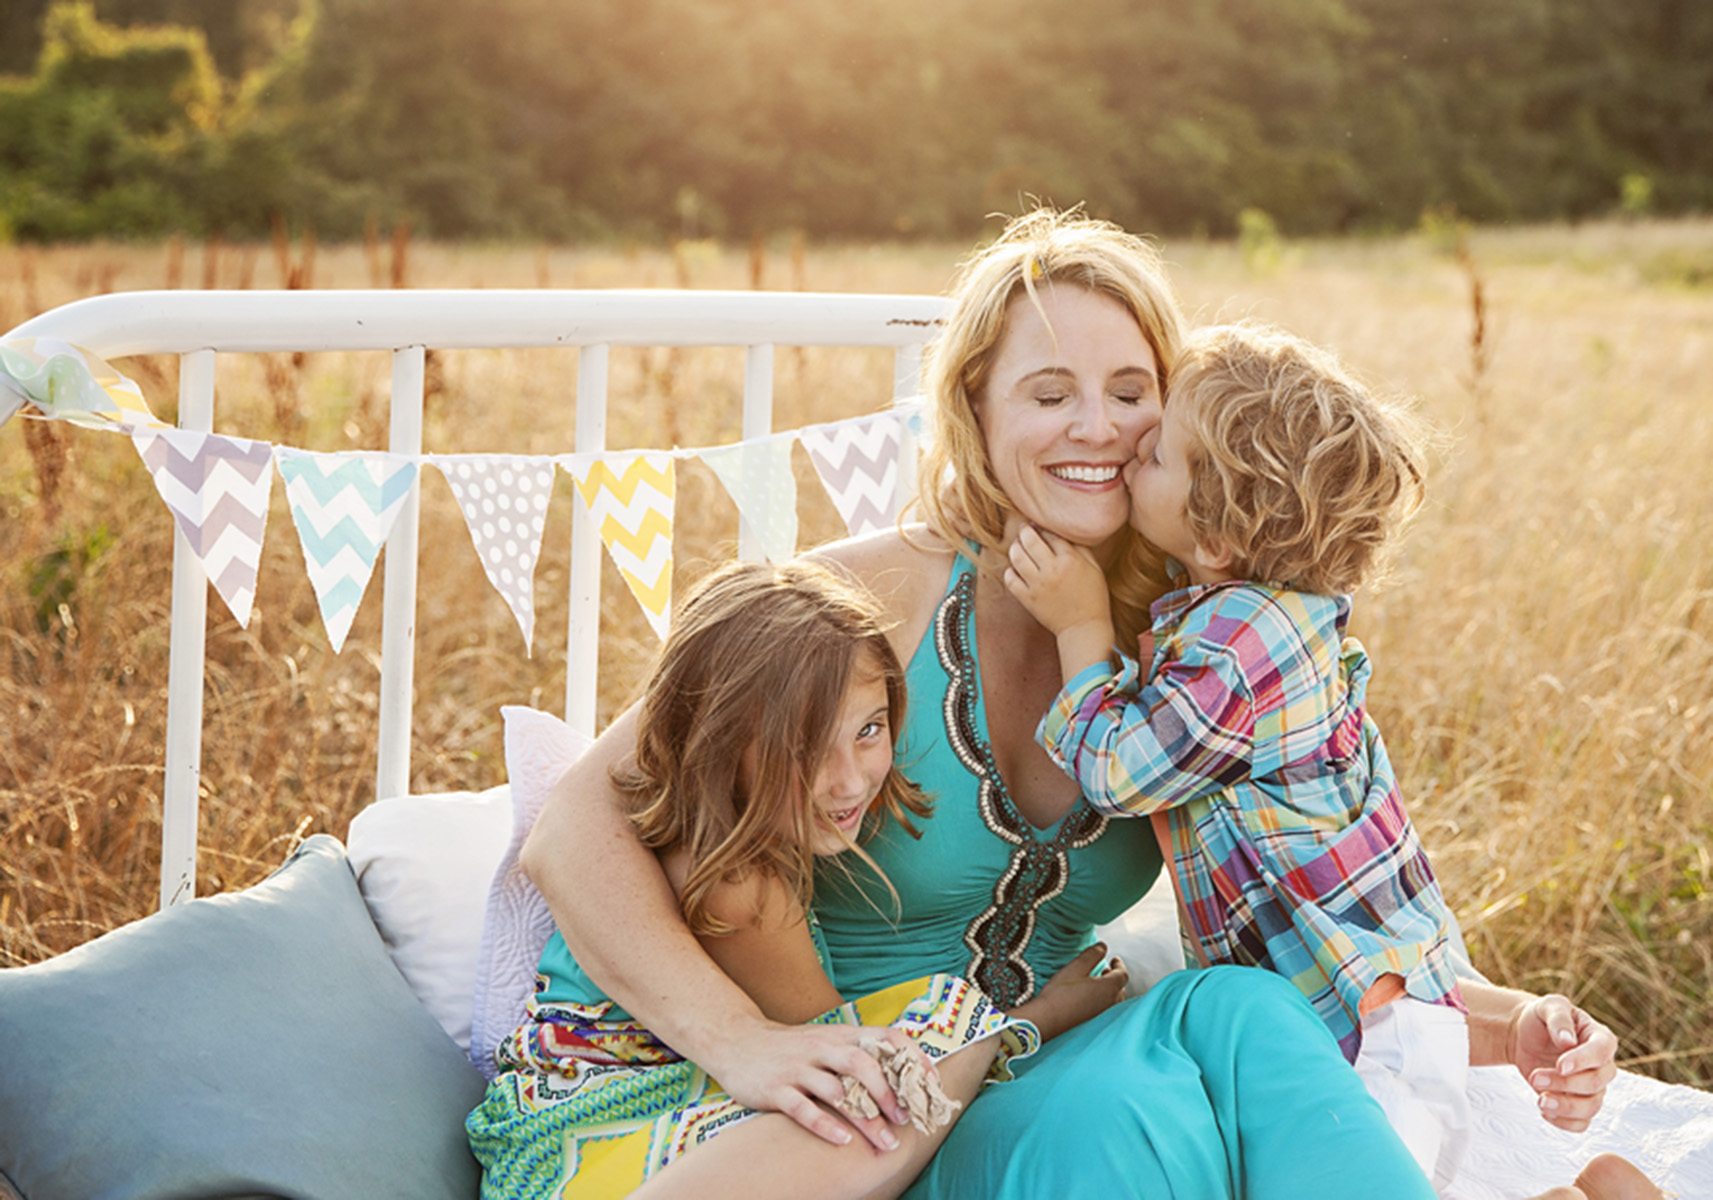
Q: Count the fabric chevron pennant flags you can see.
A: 4